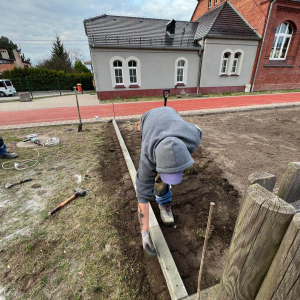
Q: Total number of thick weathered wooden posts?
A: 4